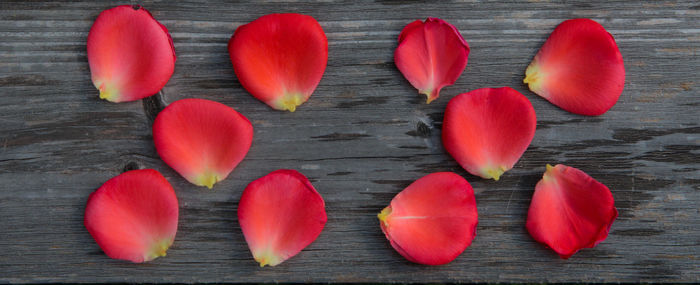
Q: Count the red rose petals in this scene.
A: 10